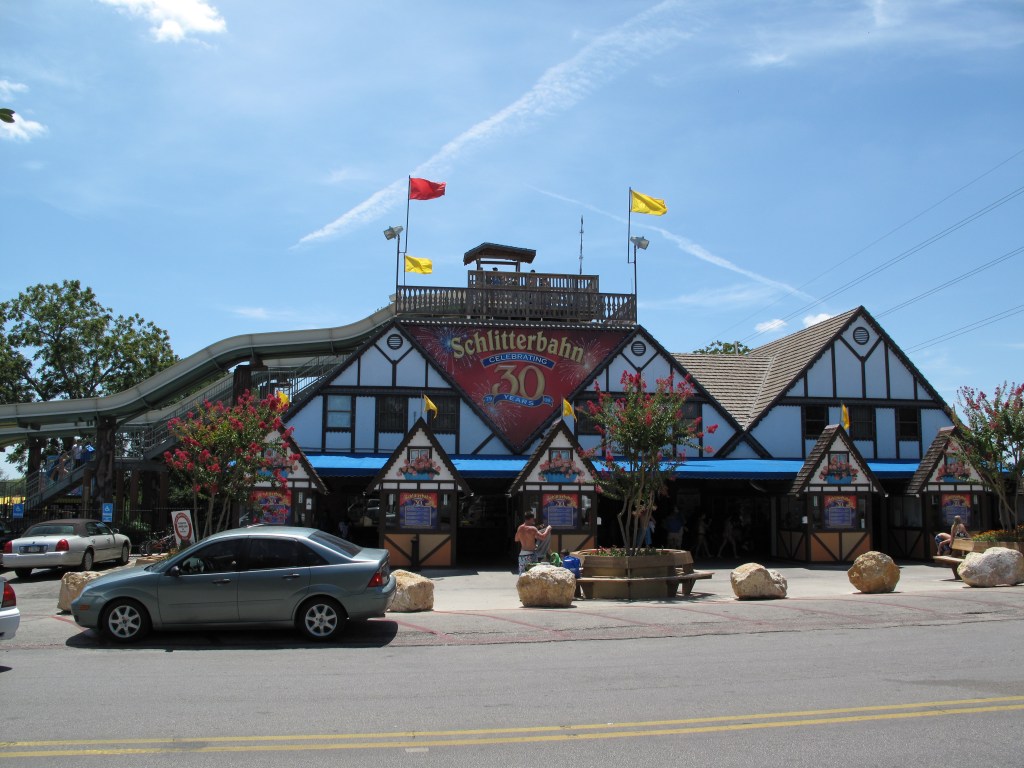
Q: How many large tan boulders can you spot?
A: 6